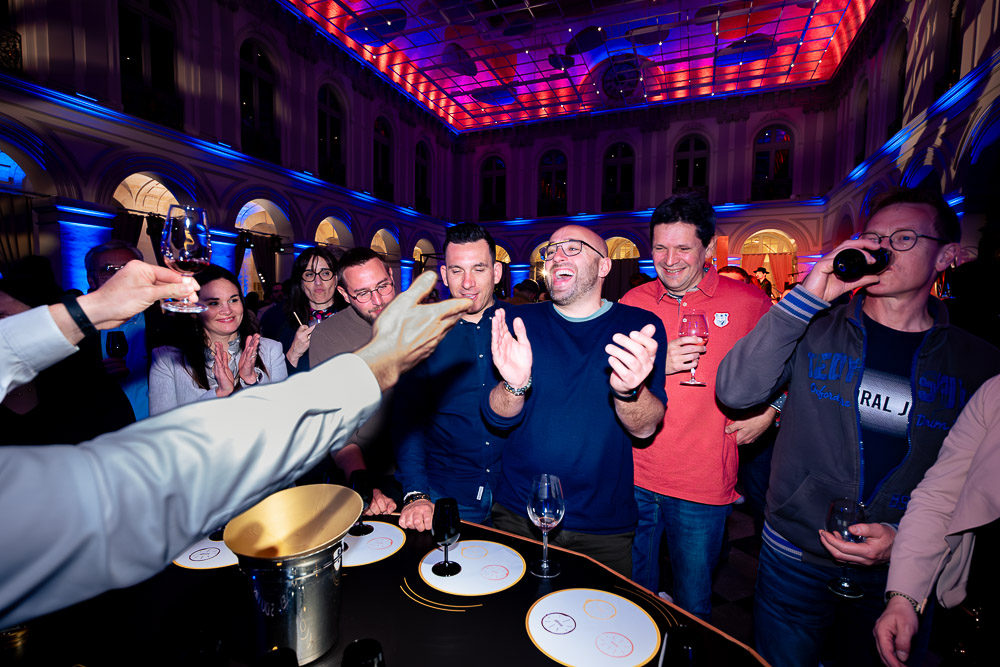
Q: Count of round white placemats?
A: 4